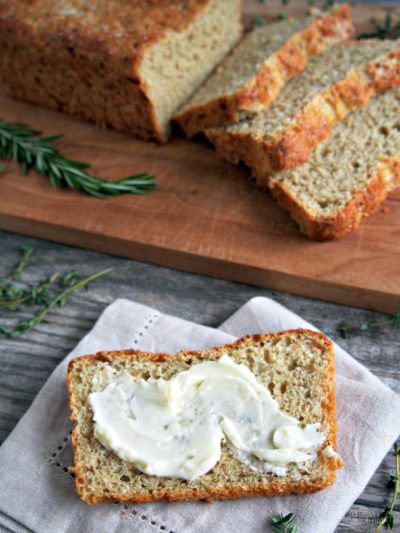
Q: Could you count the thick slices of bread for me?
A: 4